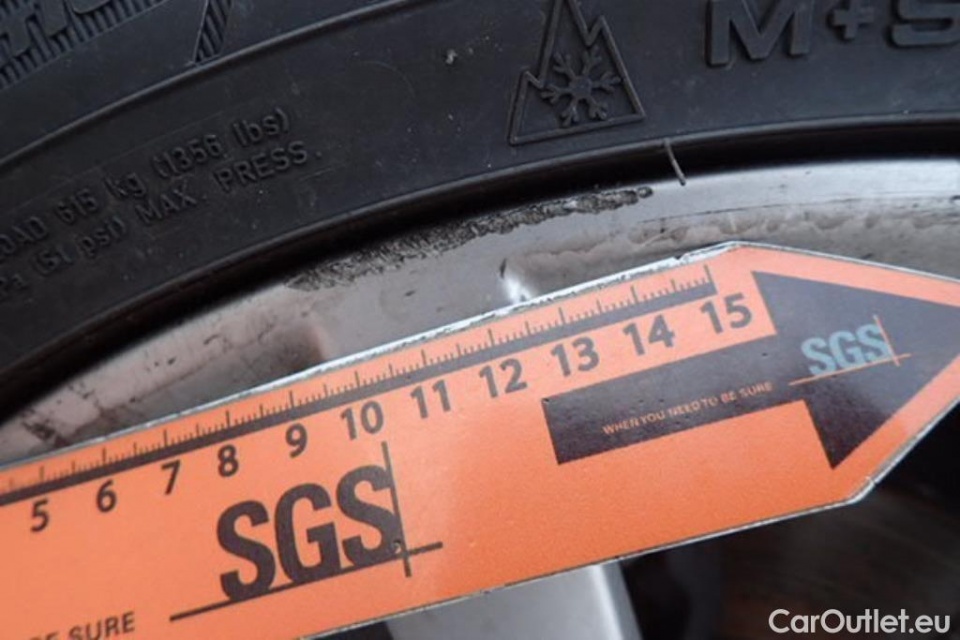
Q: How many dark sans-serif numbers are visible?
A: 11